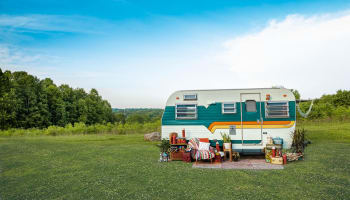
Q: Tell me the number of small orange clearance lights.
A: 2